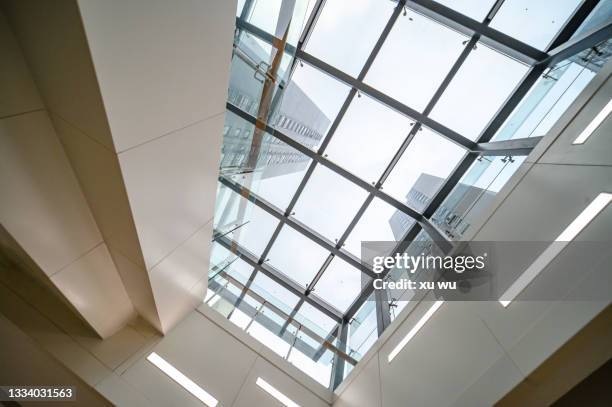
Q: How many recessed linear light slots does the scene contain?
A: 5